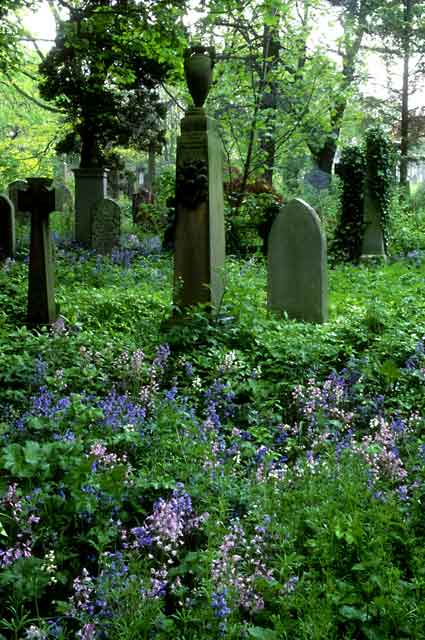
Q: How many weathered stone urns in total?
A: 1